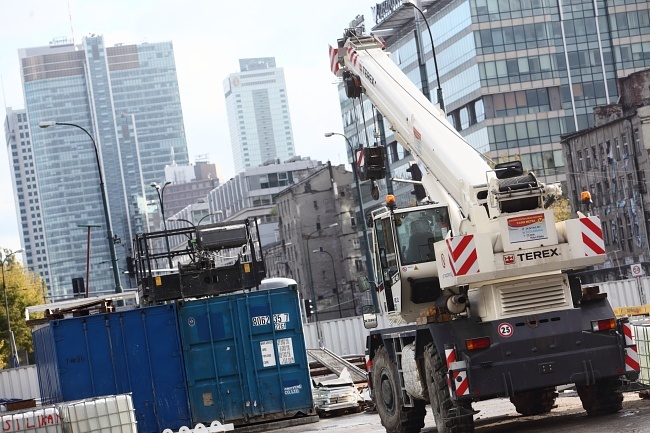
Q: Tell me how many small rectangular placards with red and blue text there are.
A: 1